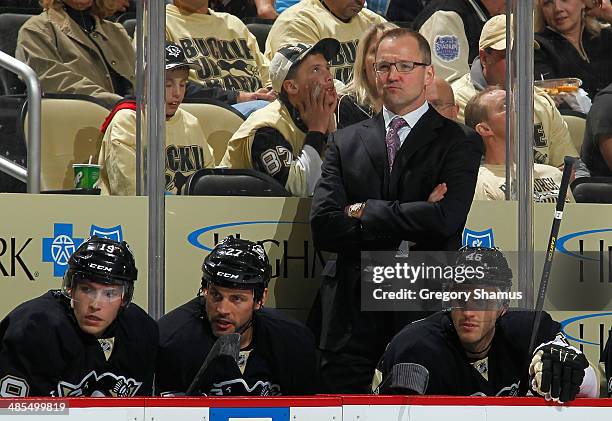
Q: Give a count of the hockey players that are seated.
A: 3